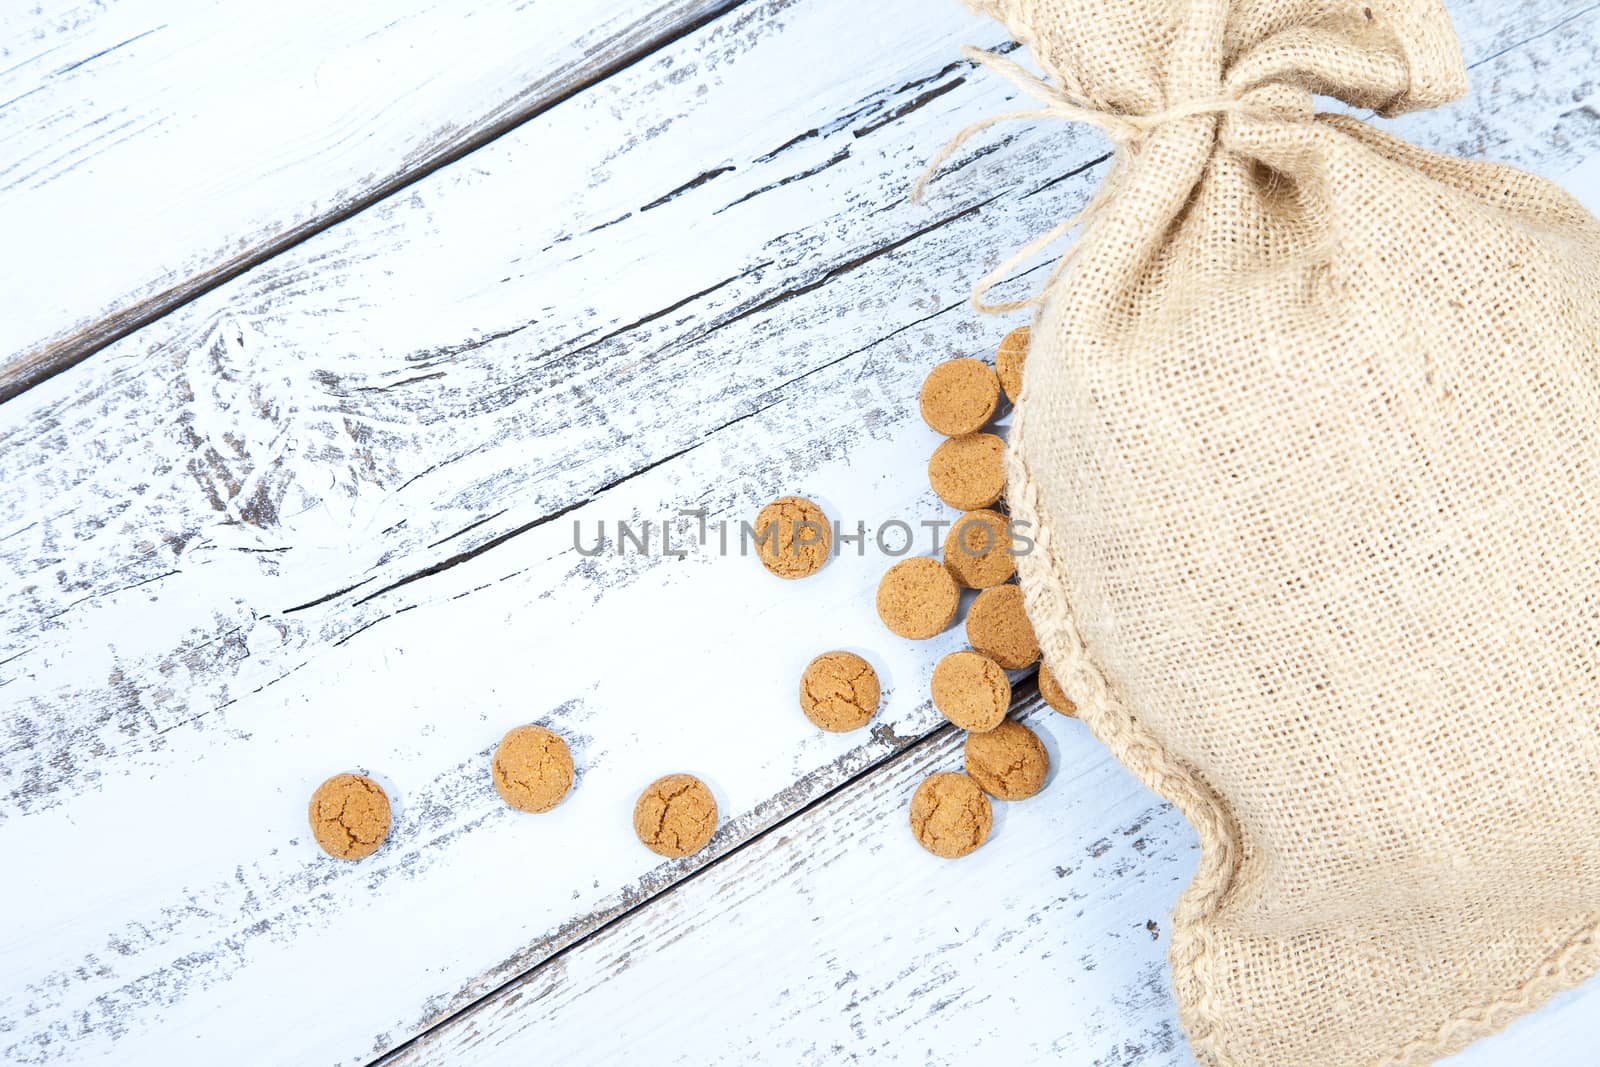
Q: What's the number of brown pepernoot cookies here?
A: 15